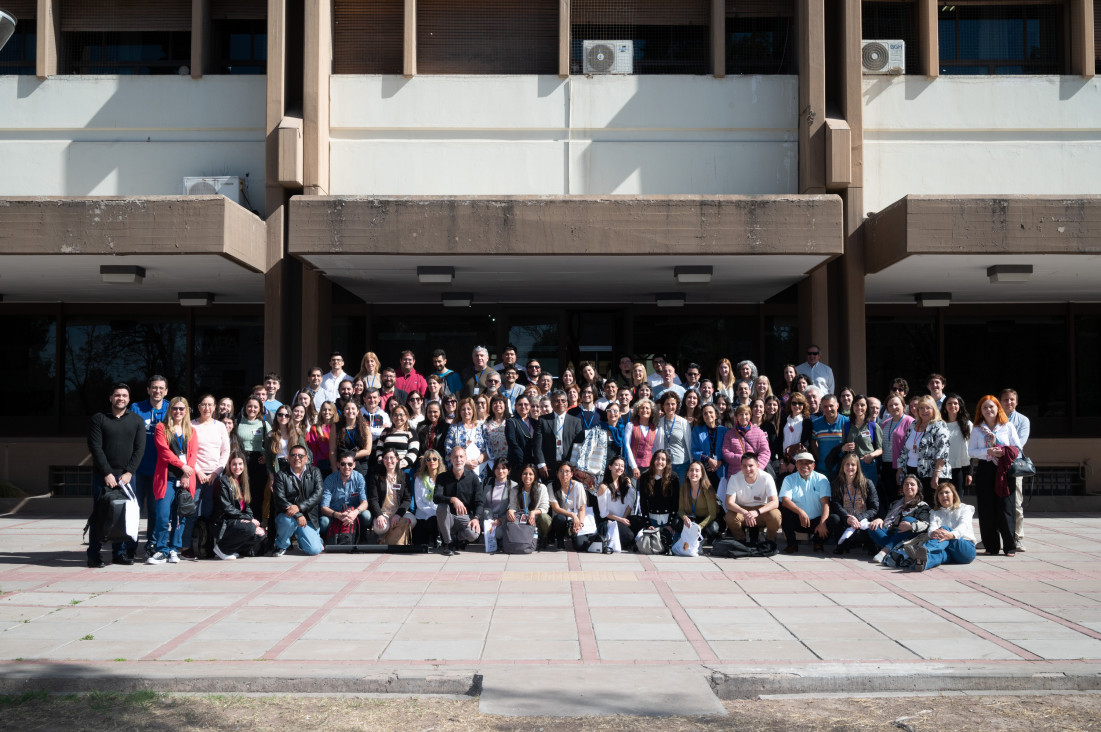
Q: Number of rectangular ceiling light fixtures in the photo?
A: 8